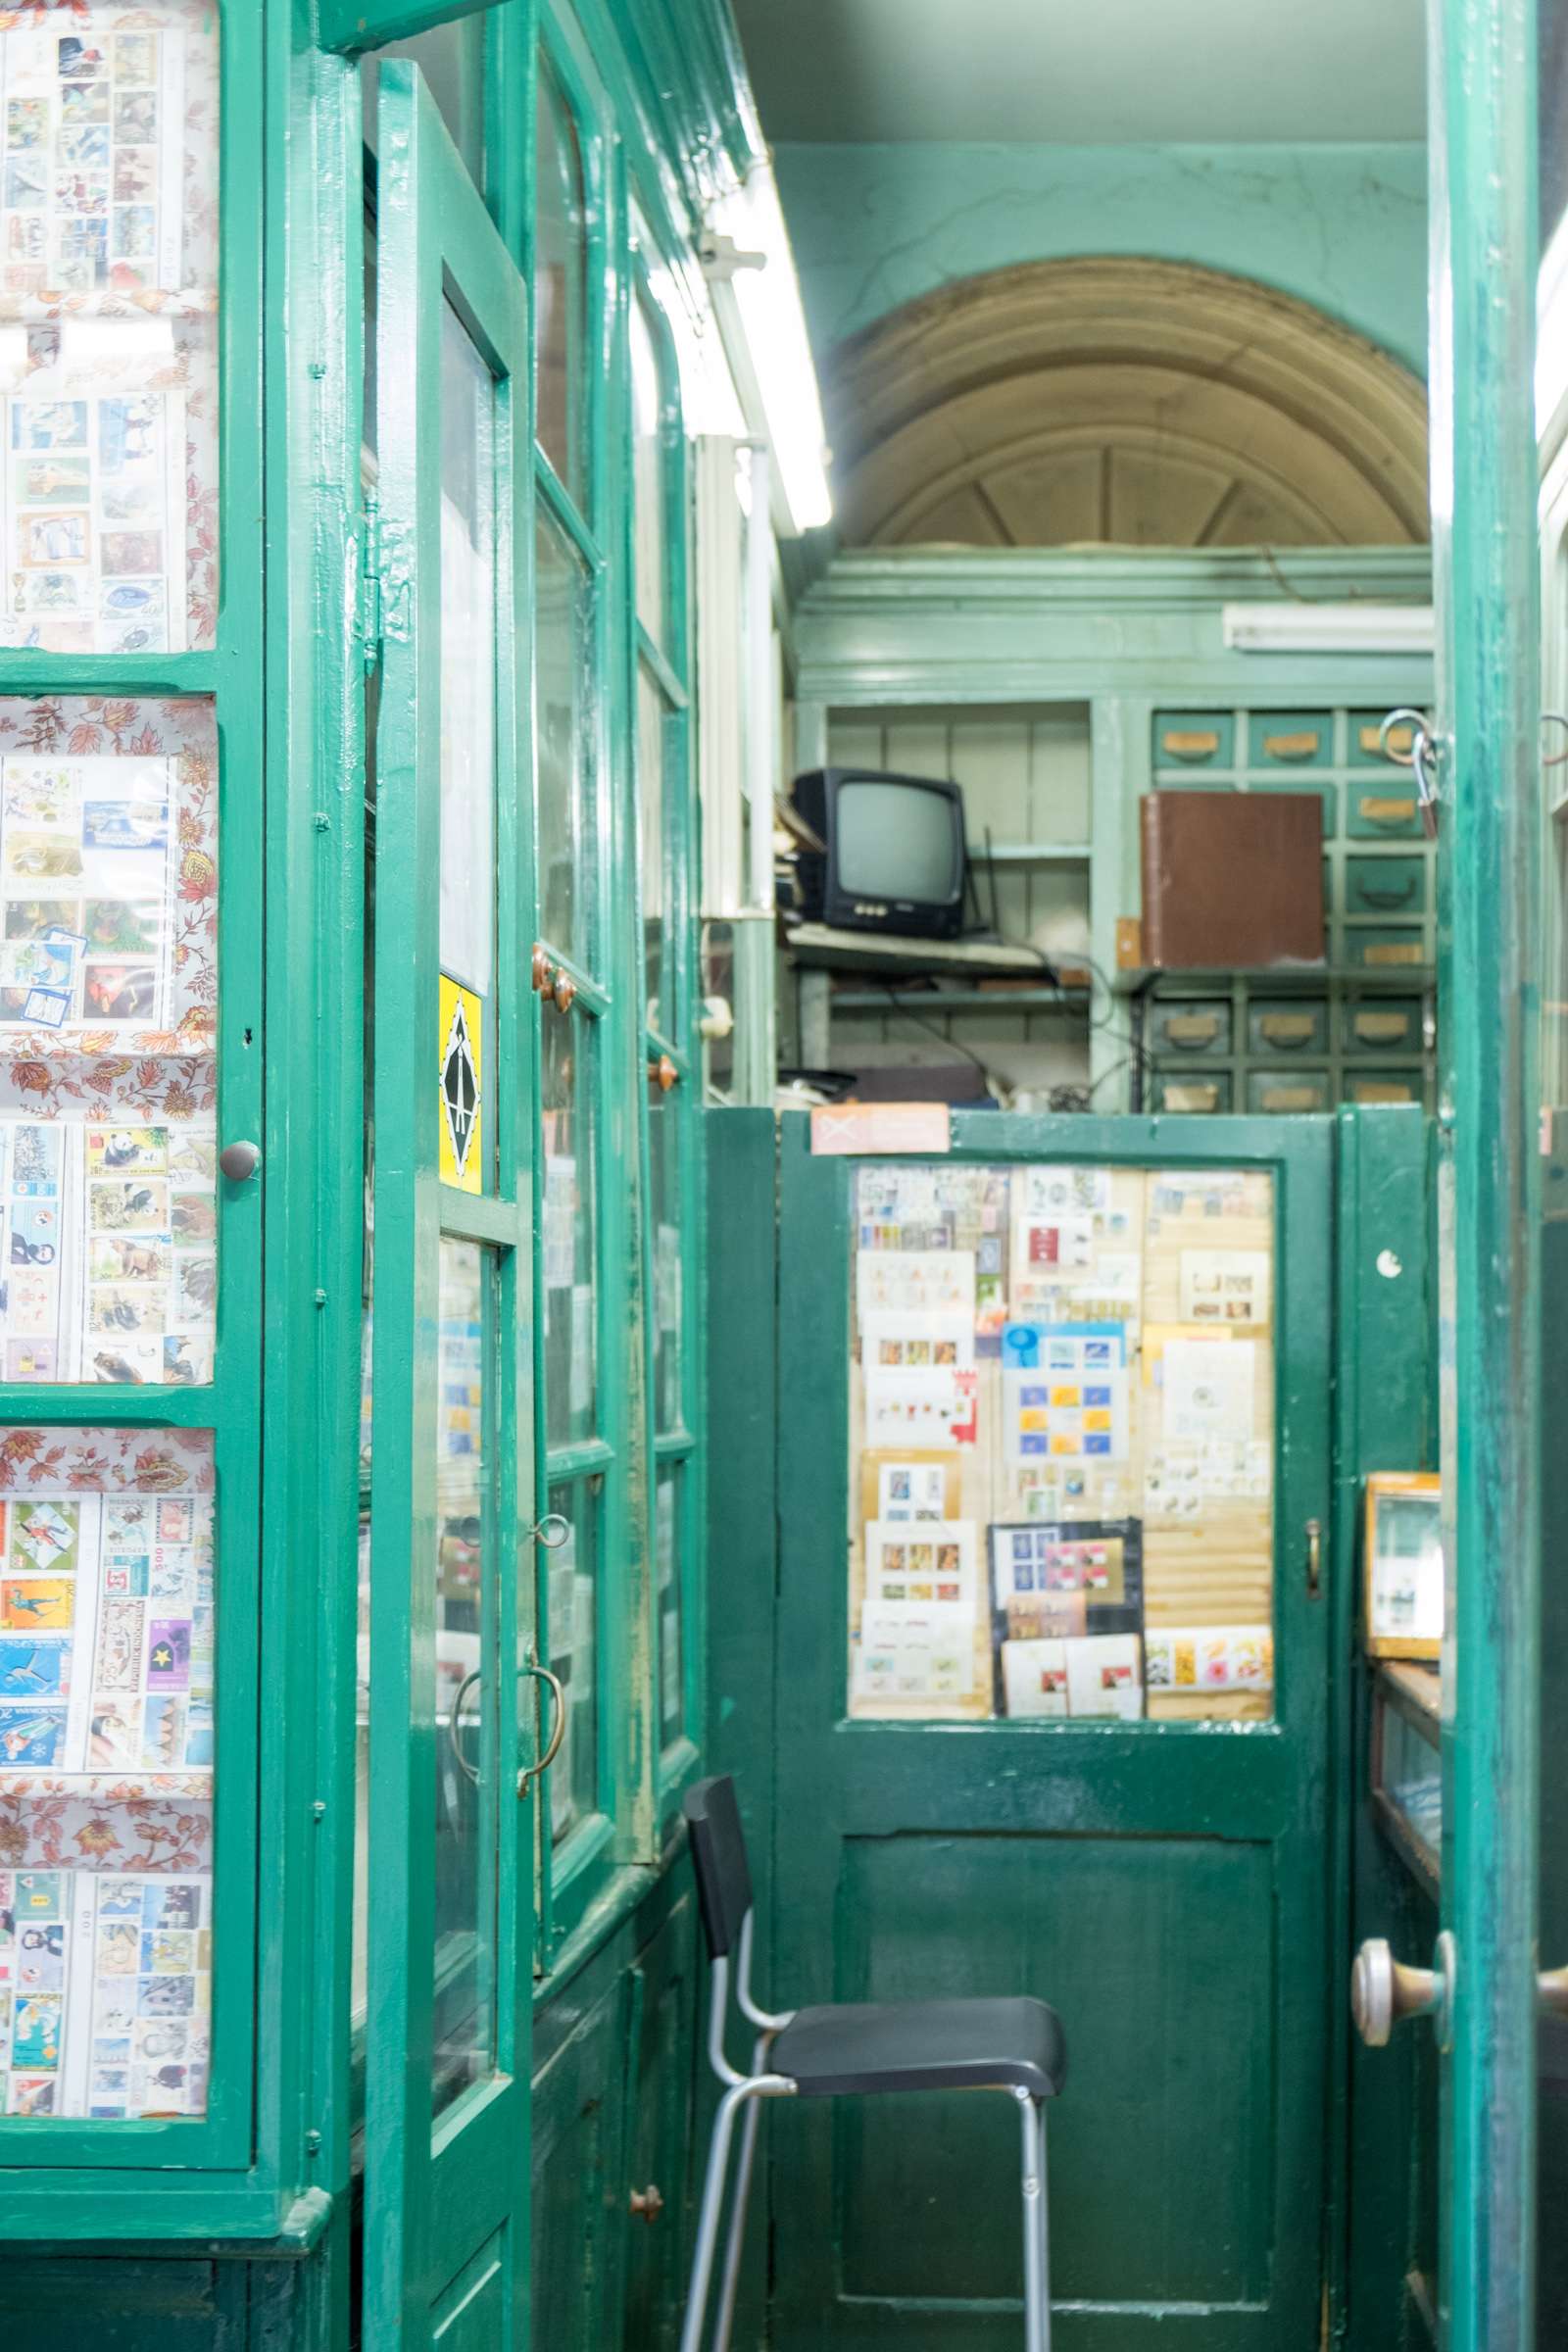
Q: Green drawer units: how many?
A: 12